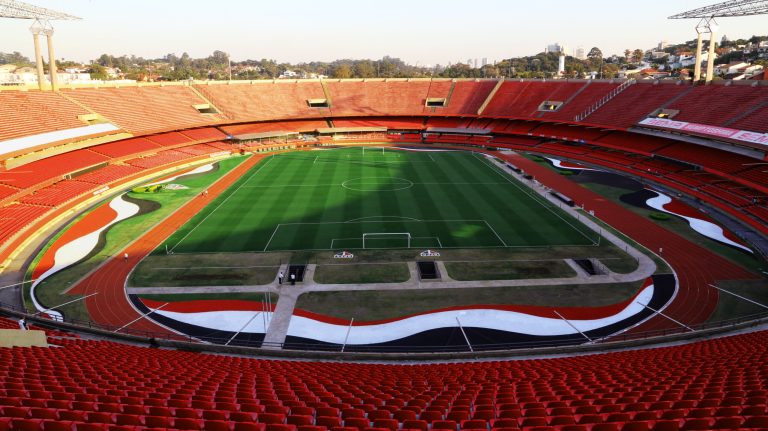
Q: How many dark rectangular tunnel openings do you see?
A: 3